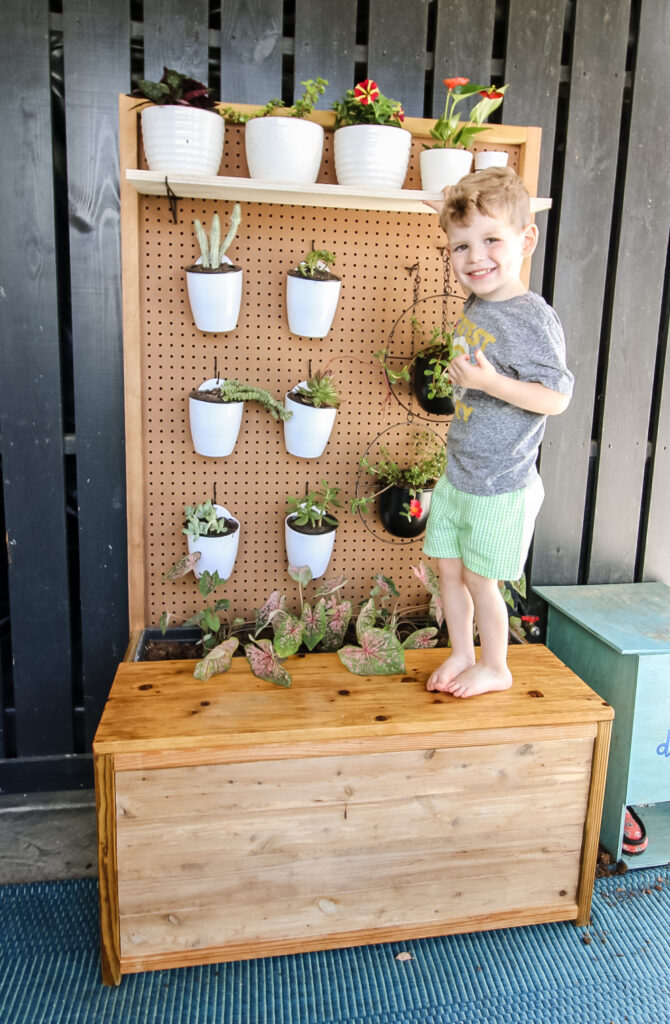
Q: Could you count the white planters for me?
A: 11